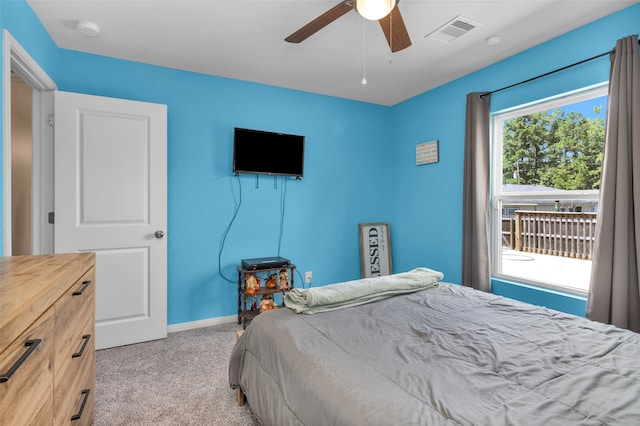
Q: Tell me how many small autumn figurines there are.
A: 4